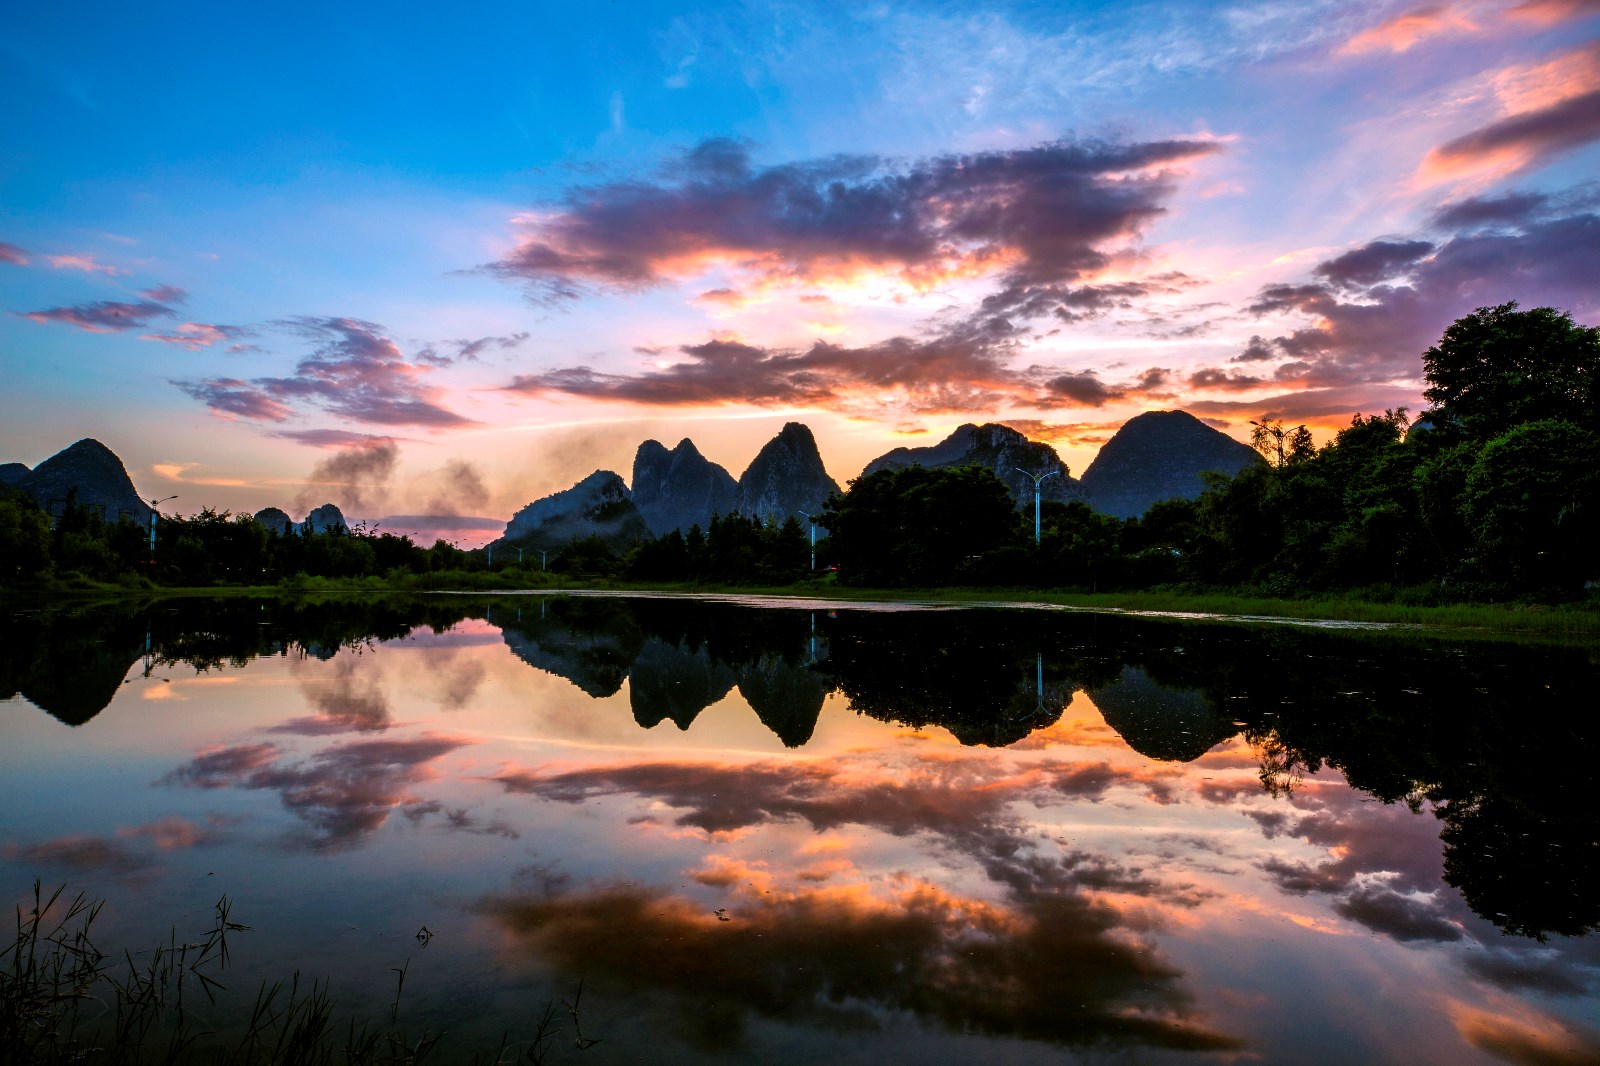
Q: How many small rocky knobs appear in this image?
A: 2